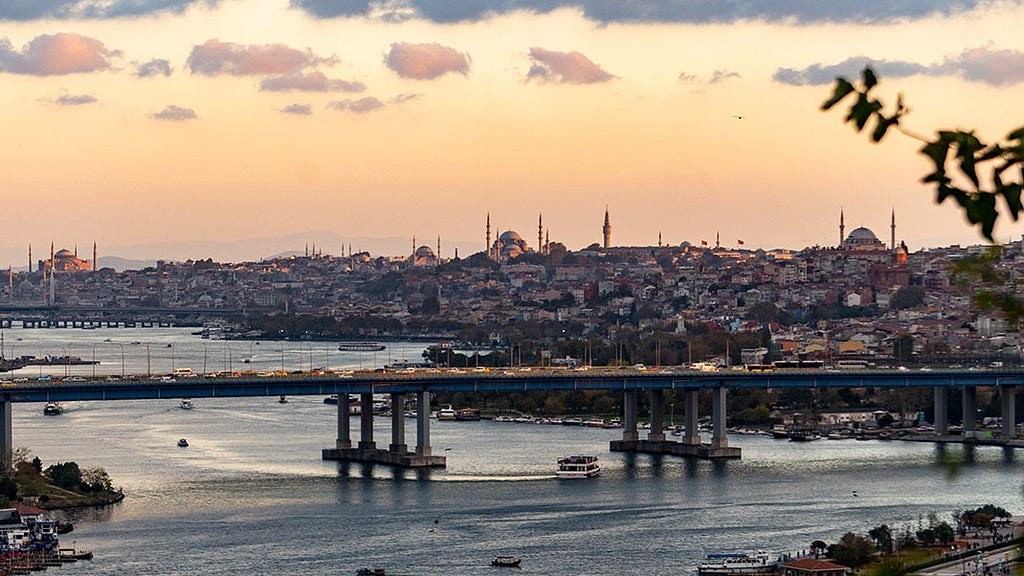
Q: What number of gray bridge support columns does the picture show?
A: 12